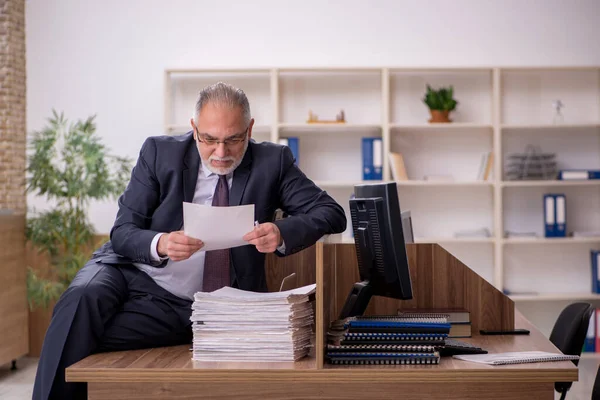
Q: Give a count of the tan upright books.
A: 2